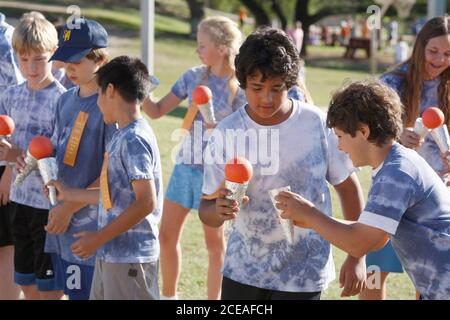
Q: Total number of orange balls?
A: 5